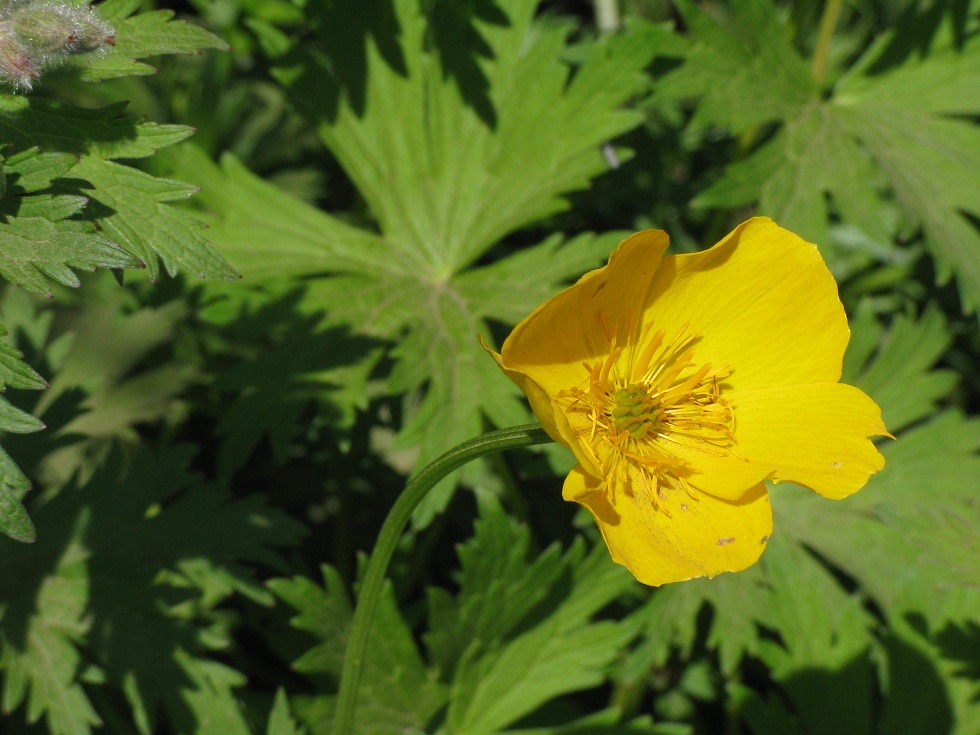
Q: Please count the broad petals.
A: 5